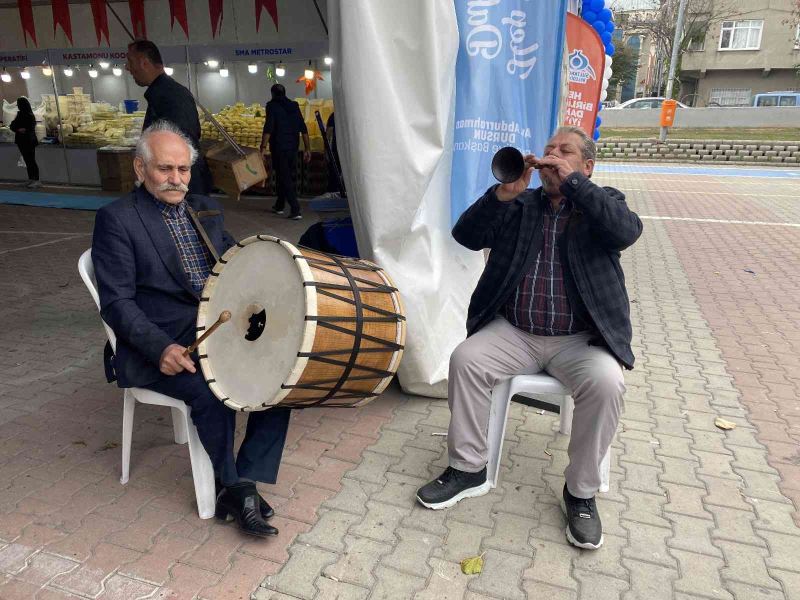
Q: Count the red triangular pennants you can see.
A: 7